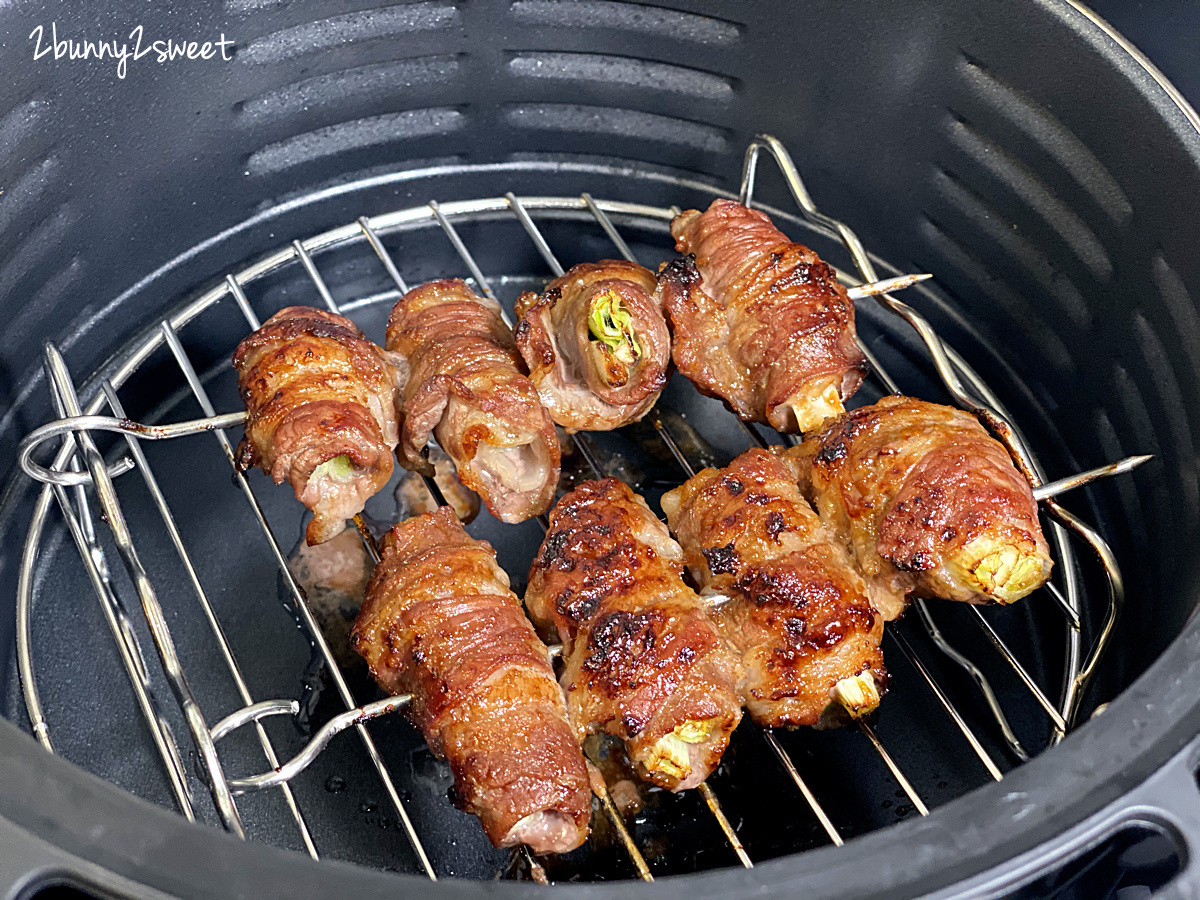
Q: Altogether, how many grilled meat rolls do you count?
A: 8